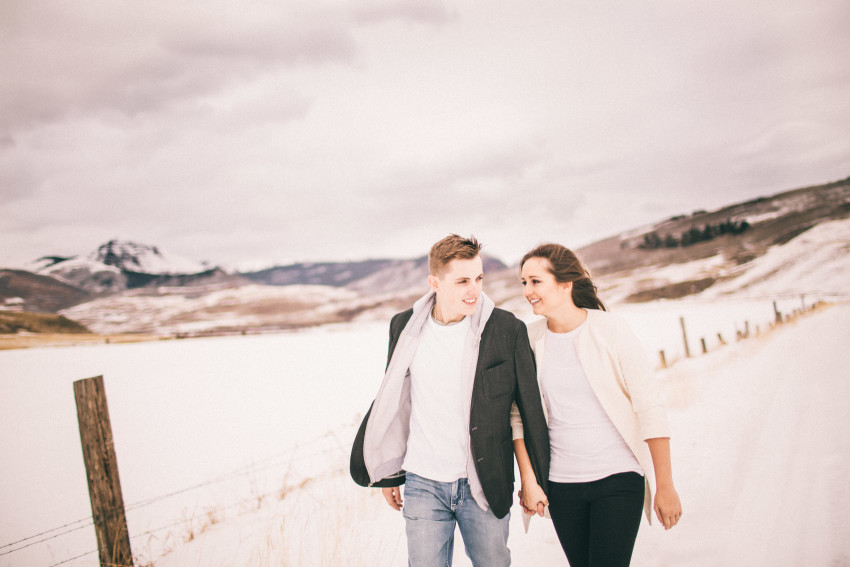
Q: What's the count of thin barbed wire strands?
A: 3